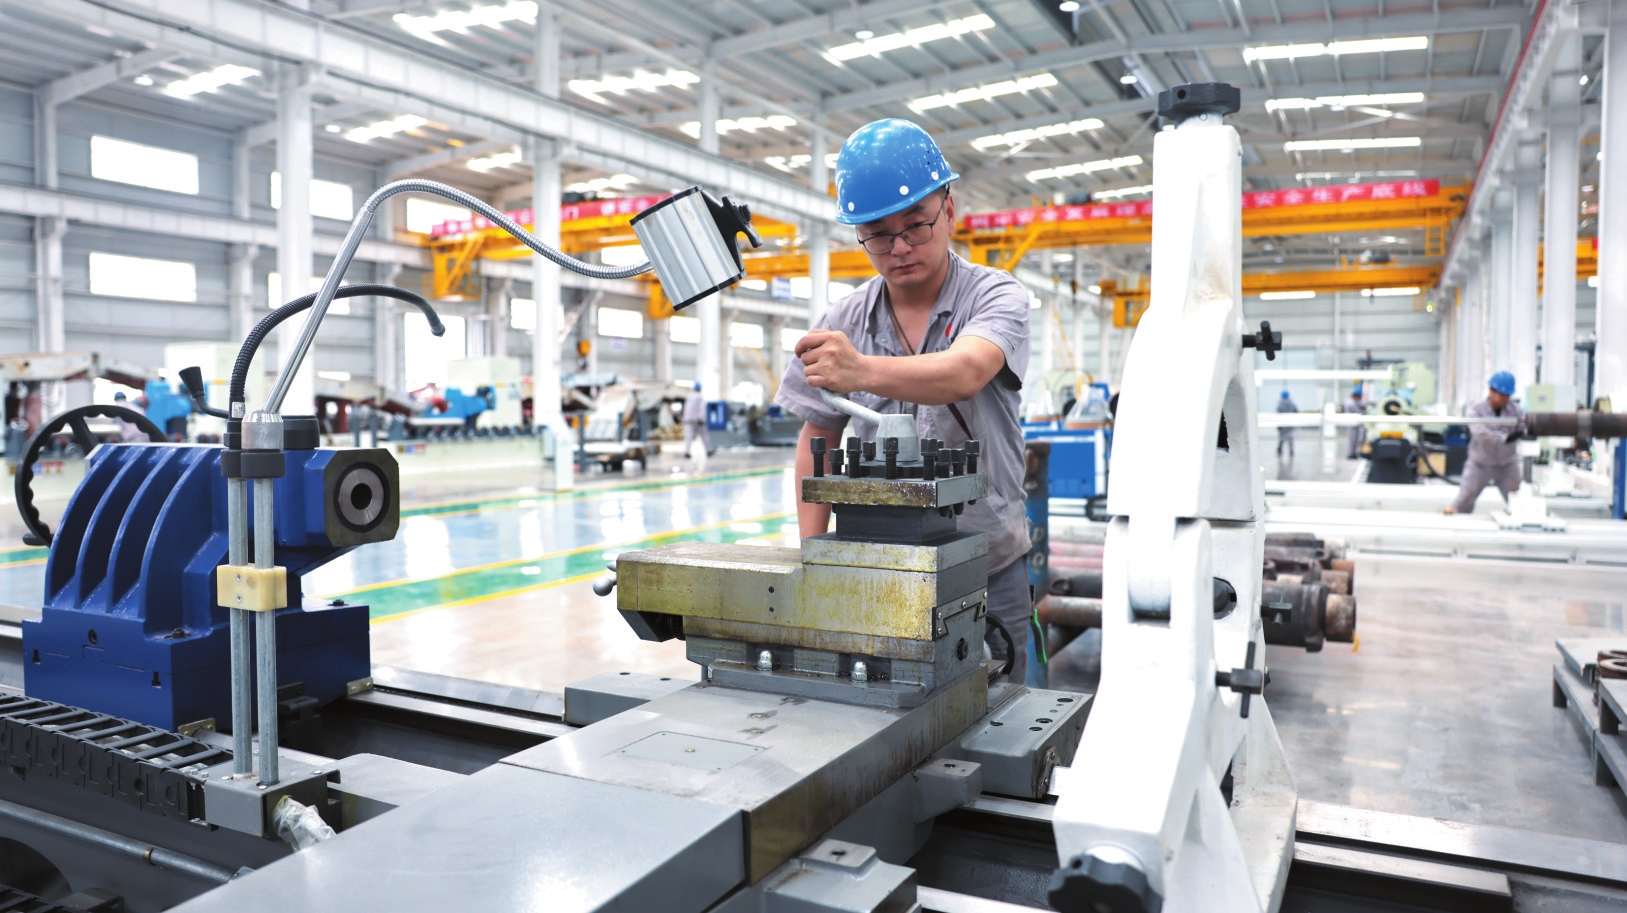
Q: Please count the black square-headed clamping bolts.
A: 10